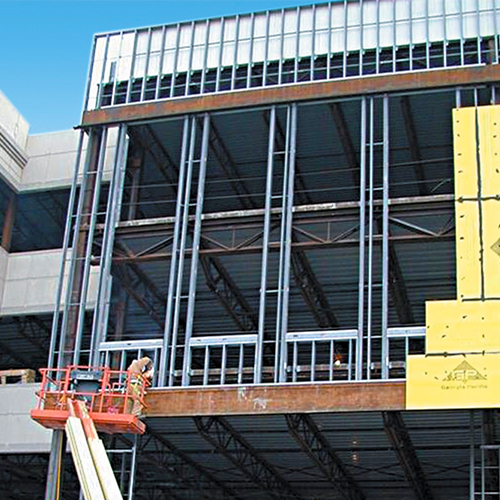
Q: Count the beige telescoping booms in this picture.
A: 1